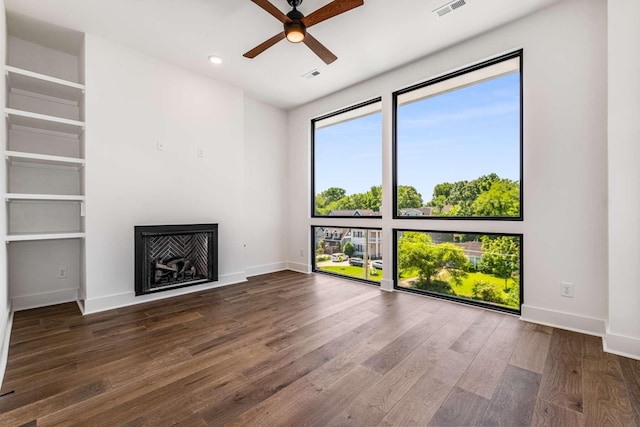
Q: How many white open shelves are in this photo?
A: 5